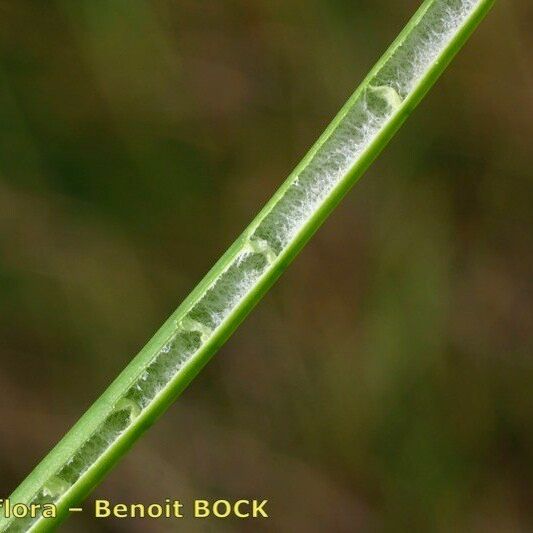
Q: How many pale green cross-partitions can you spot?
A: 5